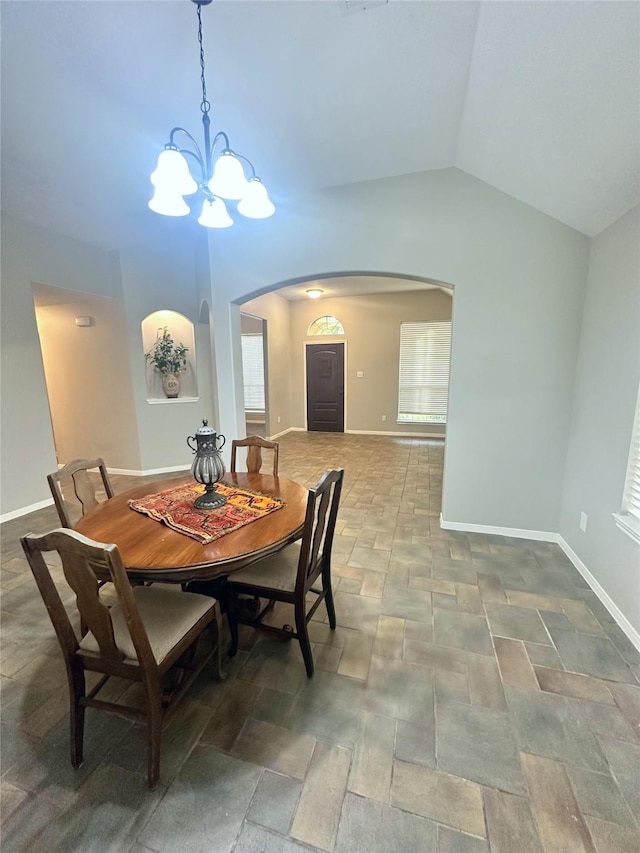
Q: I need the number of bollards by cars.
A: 0